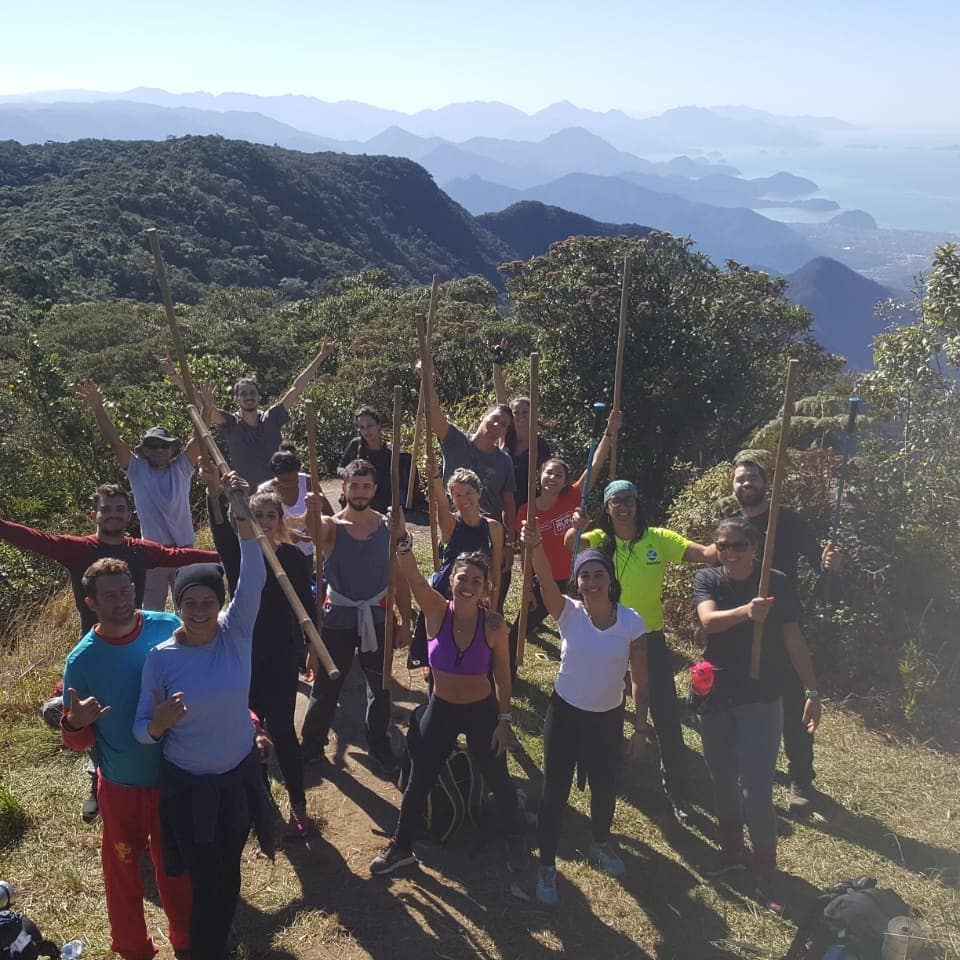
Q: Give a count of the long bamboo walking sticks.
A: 9